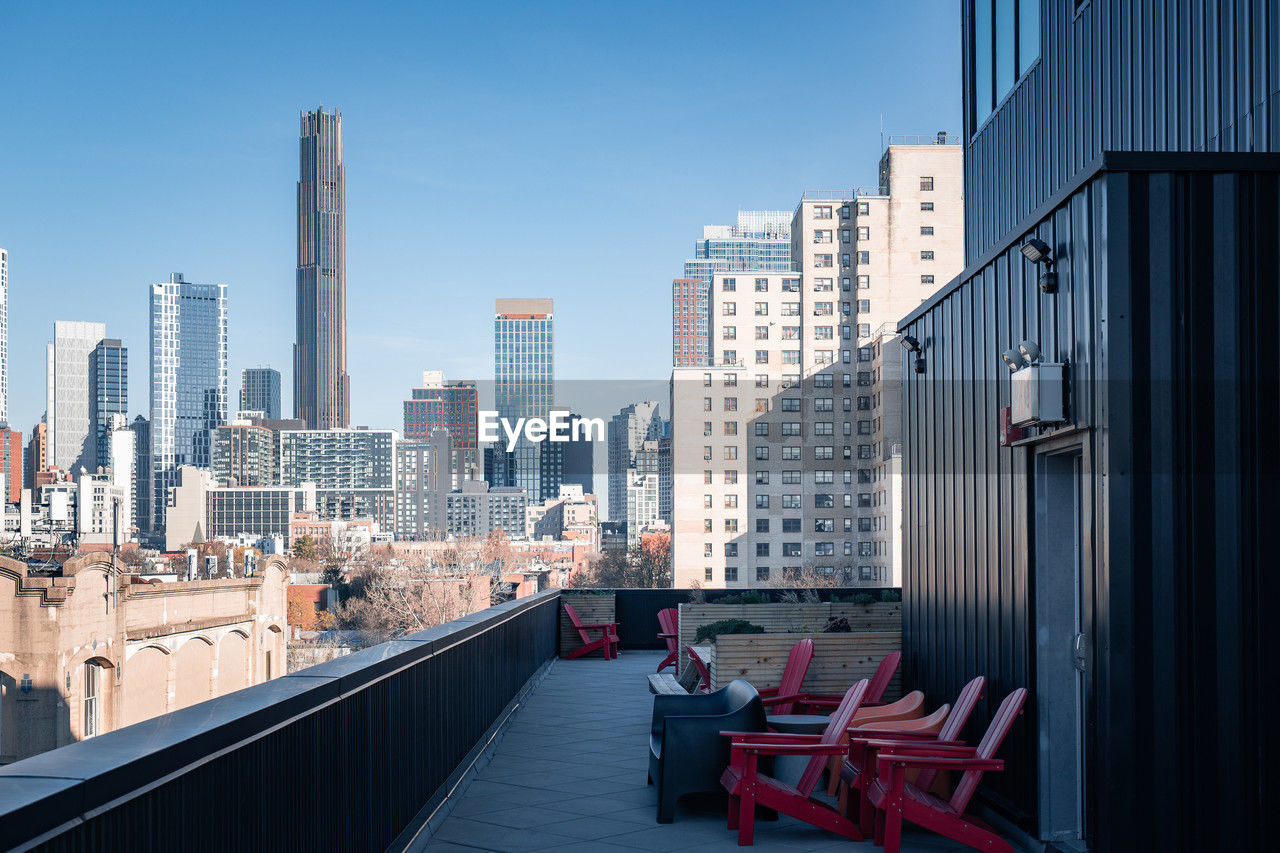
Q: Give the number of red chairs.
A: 8